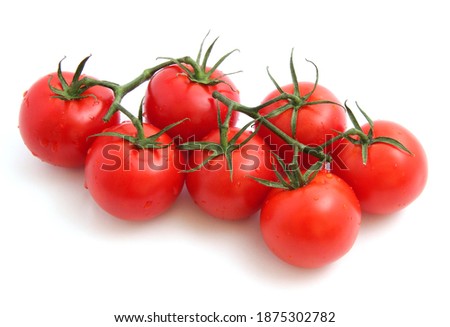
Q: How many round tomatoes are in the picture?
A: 7